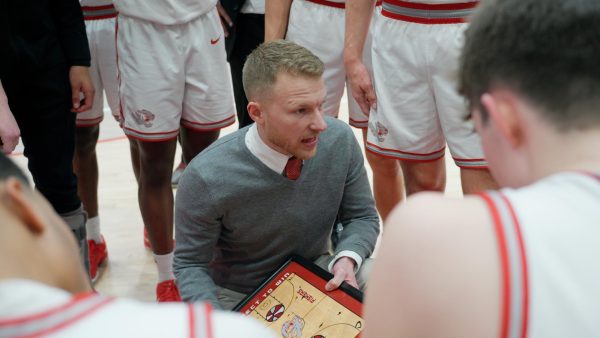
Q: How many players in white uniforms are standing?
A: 4